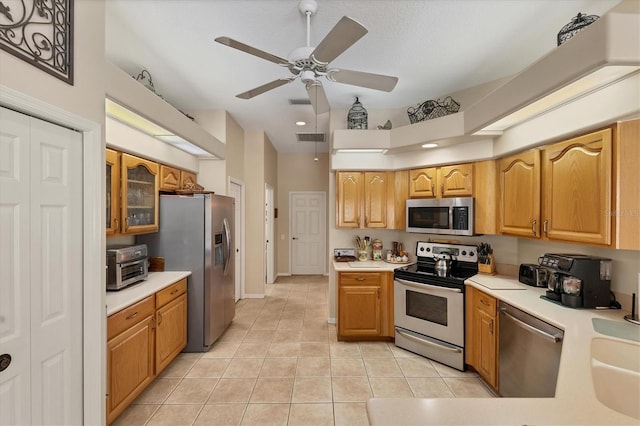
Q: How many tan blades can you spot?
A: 5